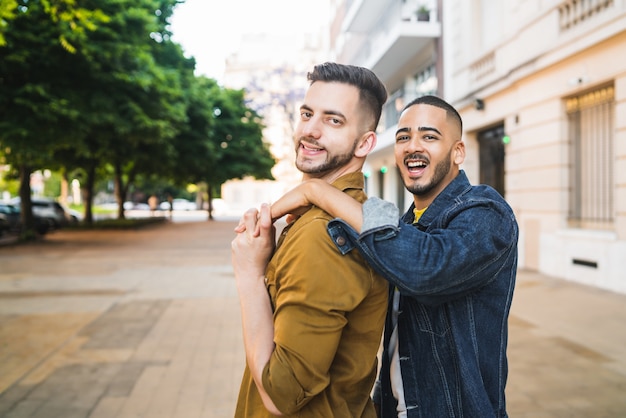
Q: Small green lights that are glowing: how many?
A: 3